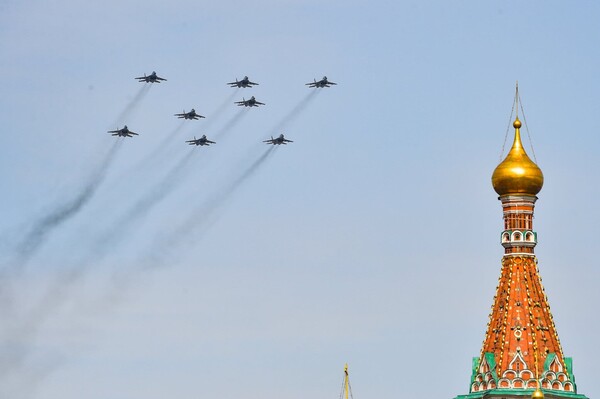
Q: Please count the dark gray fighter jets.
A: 8